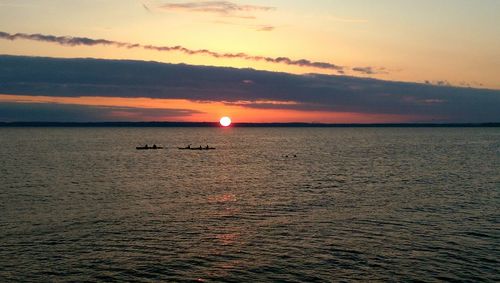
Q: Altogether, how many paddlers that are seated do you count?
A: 5